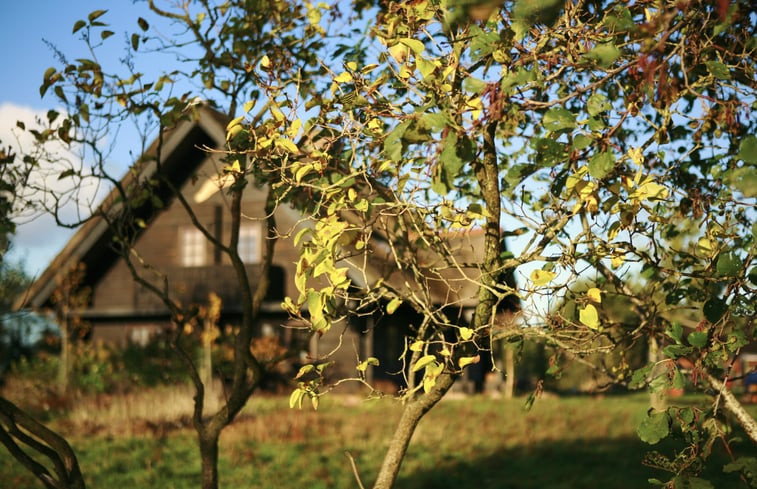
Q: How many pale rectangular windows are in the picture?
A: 2